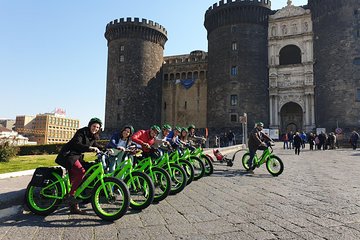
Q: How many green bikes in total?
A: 8